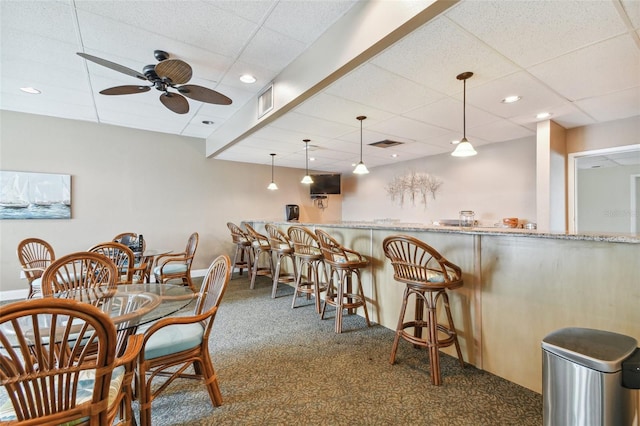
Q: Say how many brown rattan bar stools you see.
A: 6